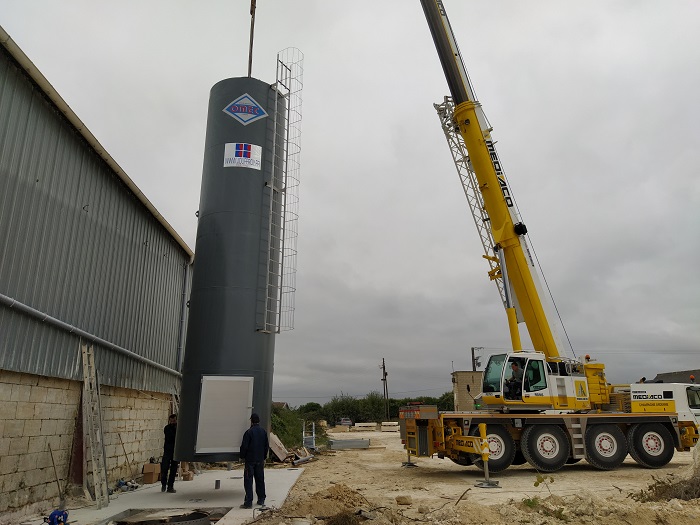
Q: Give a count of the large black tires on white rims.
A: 4